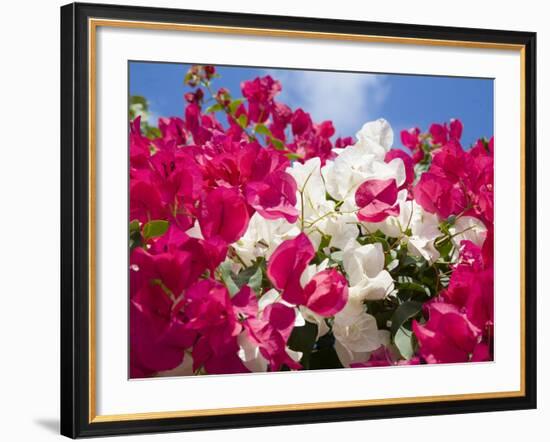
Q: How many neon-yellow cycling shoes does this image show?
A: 0